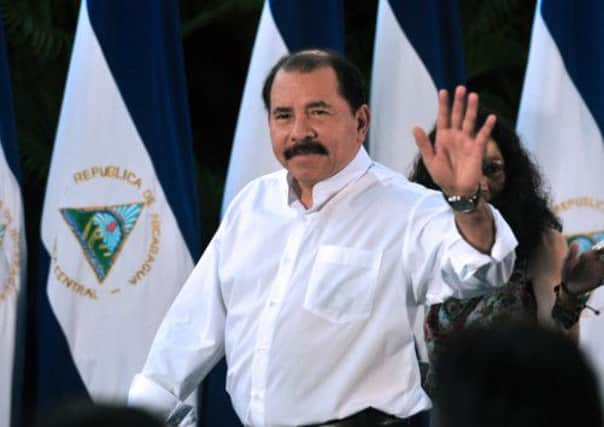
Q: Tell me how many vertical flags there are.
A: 5